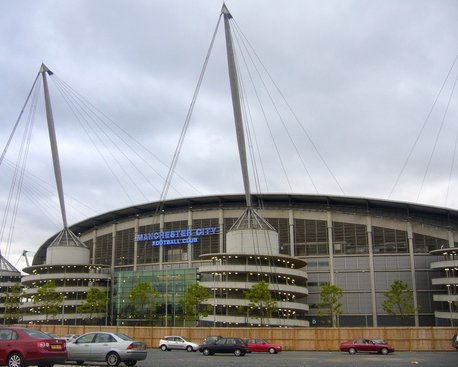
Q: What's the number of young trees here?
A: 8